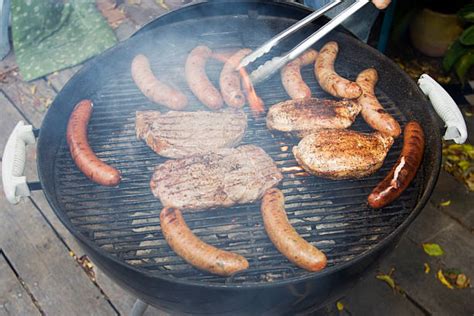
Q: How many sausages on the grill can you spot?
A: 10